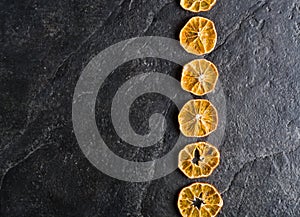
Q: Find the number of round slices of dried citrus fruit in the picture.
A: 6